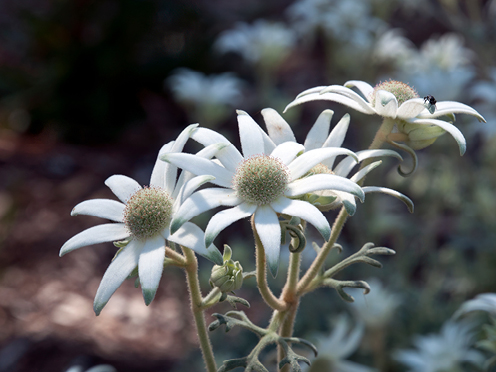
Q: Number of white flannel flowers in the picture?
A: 4